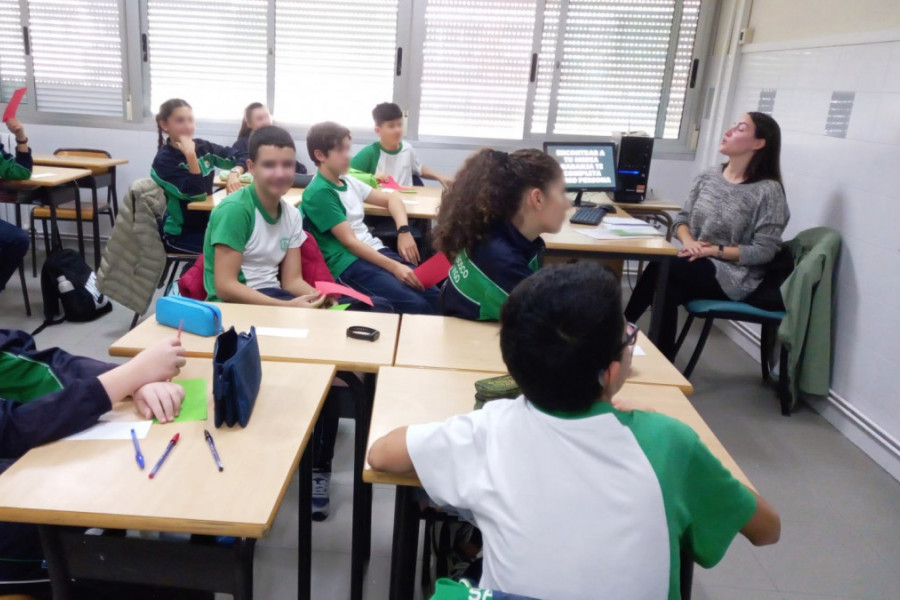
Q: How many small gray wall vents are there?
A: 2